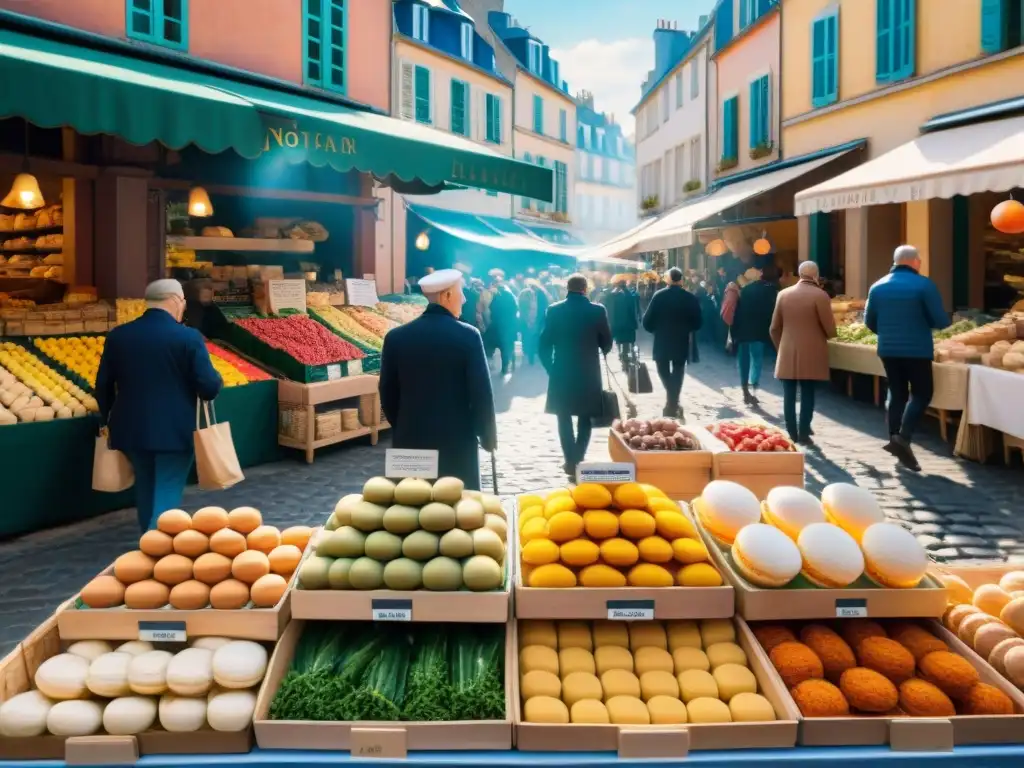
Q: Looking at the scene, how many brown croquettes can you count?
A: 11